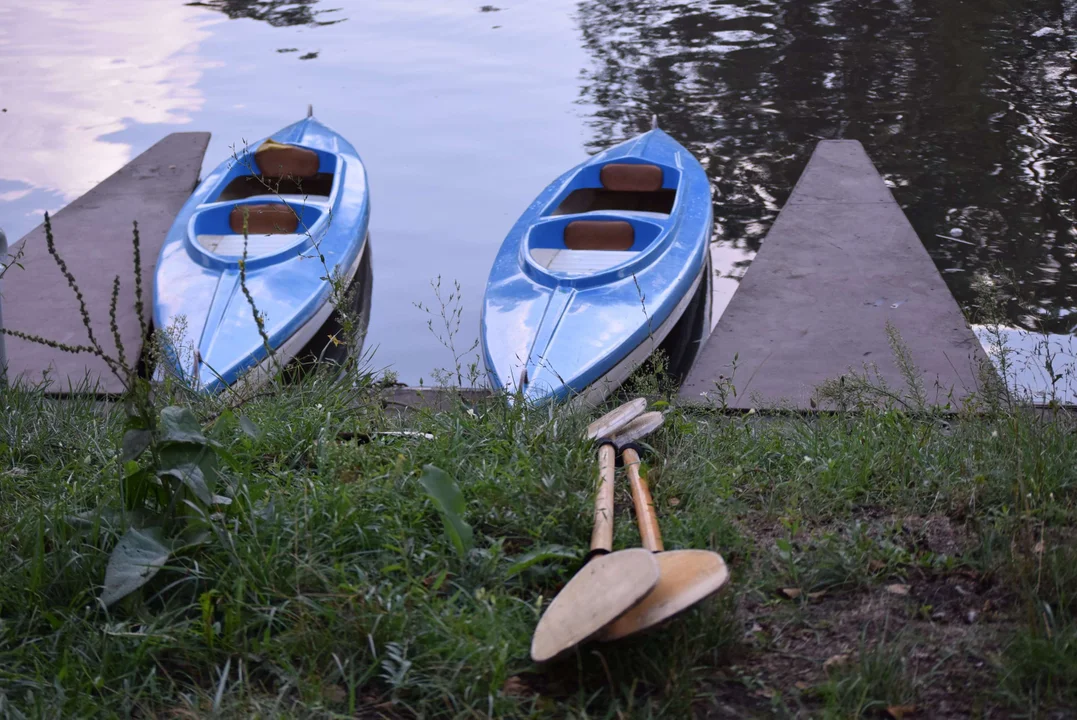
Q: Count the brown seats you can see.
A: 4